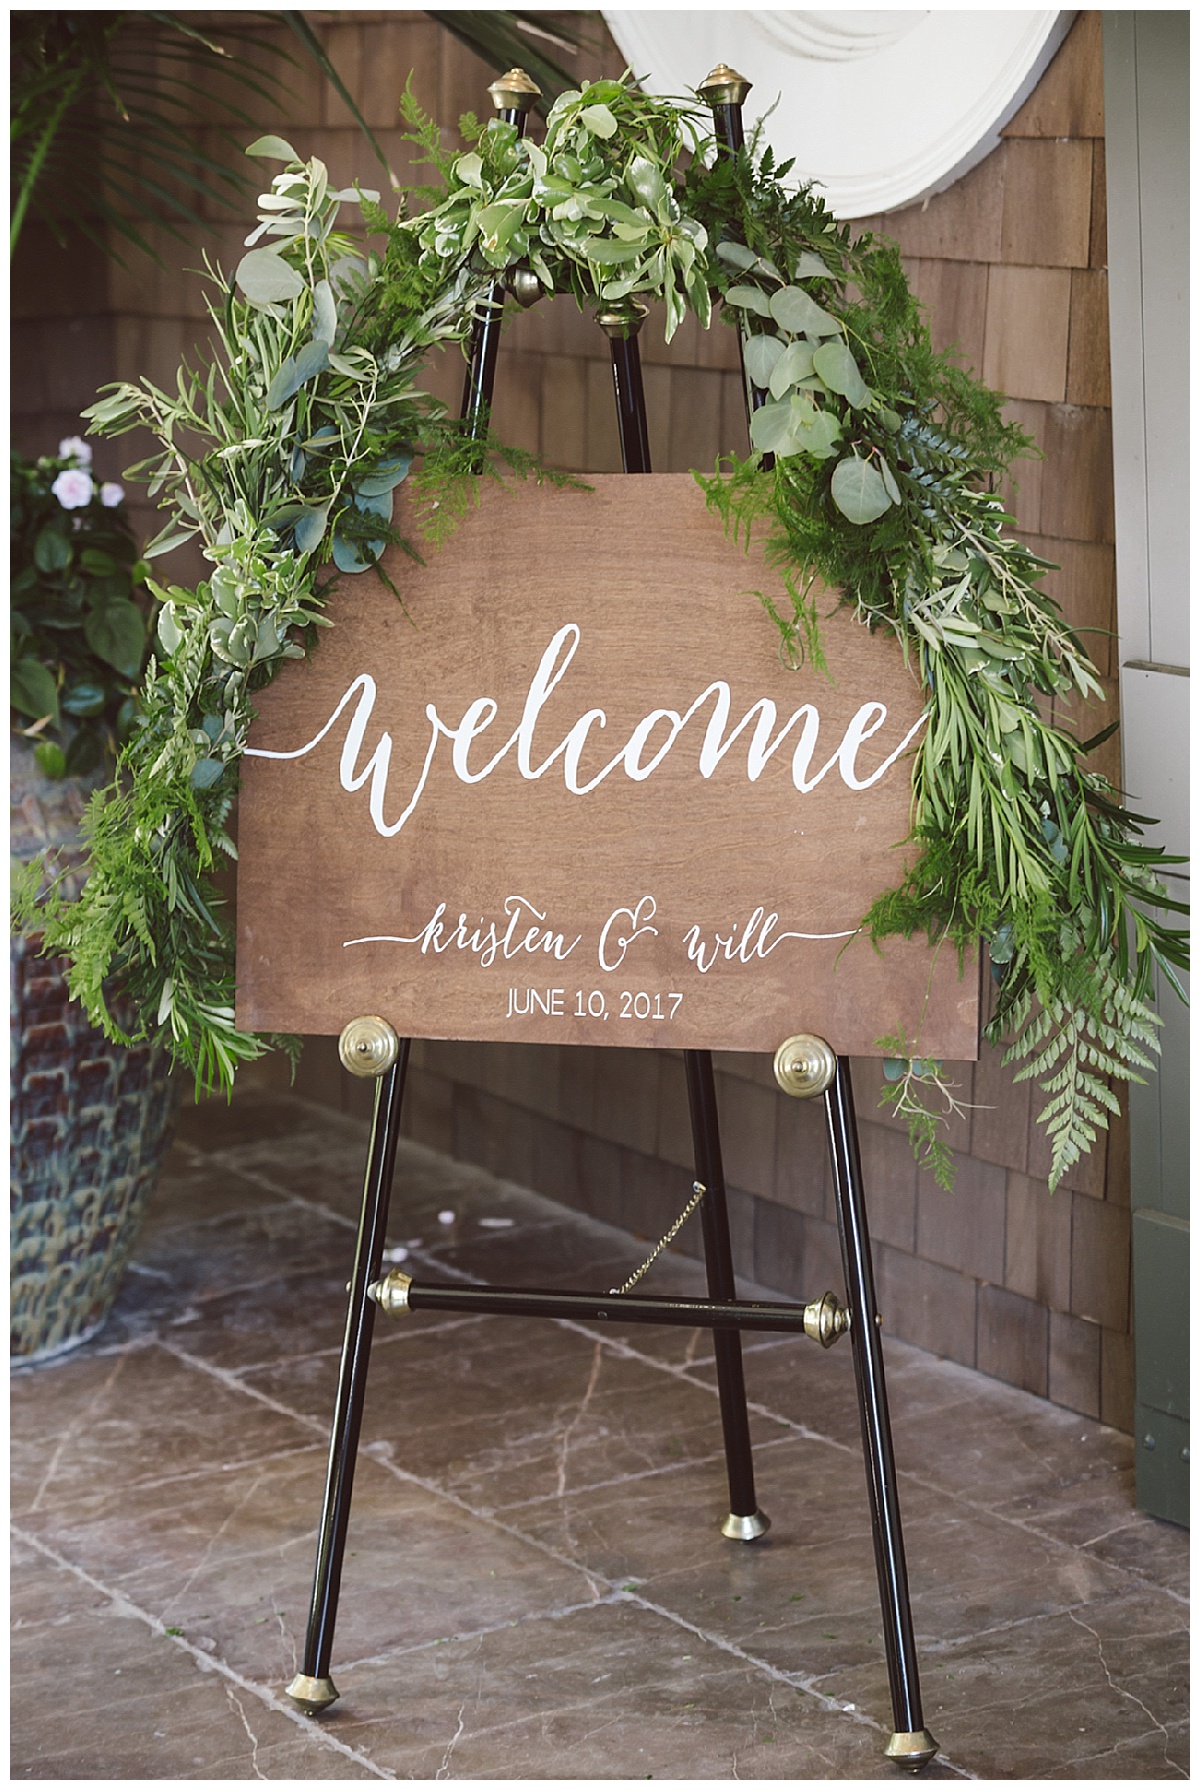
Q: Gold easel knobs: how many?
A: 11